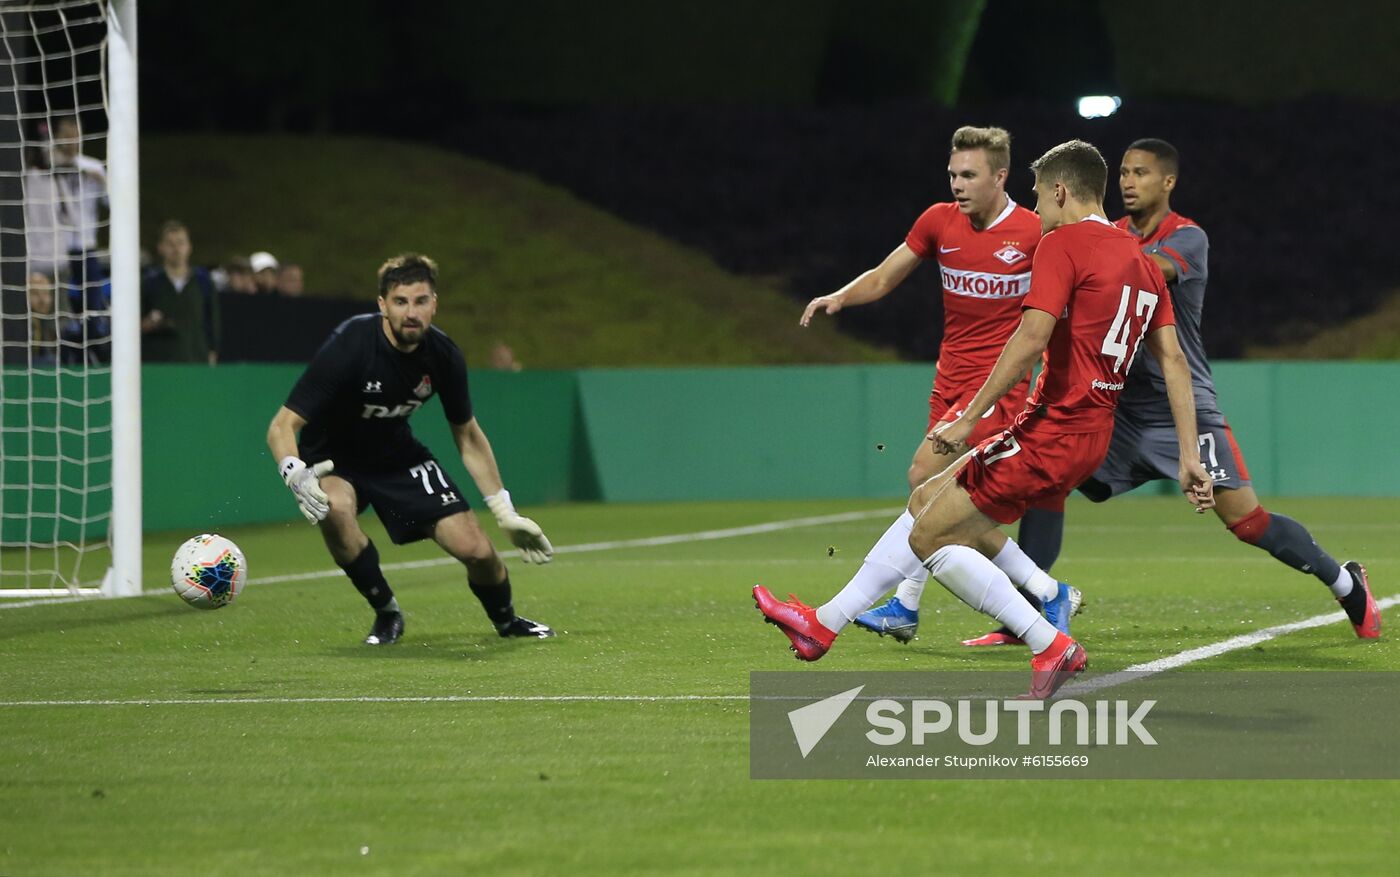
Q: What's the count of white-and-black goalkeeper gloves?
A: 2